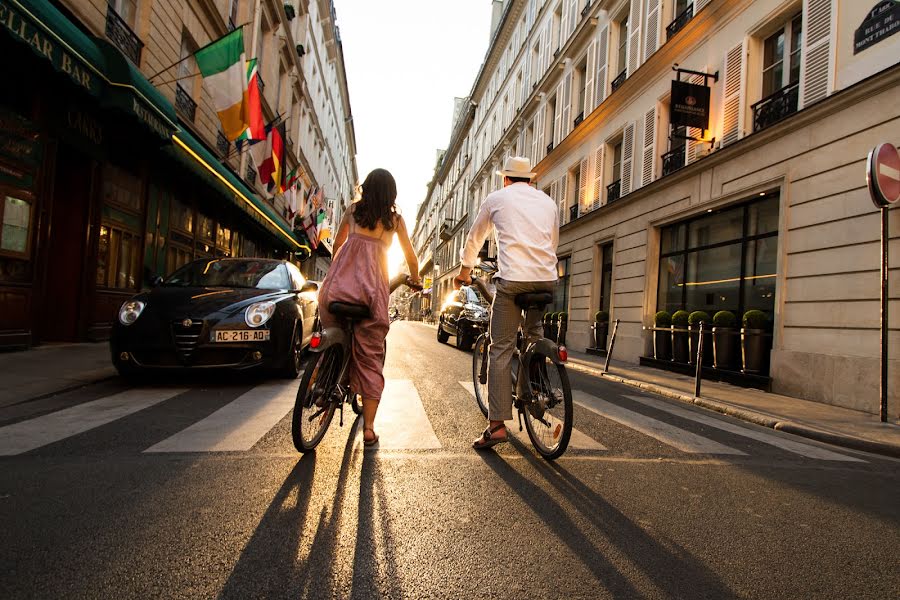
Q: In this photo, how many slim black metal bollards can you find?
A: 3